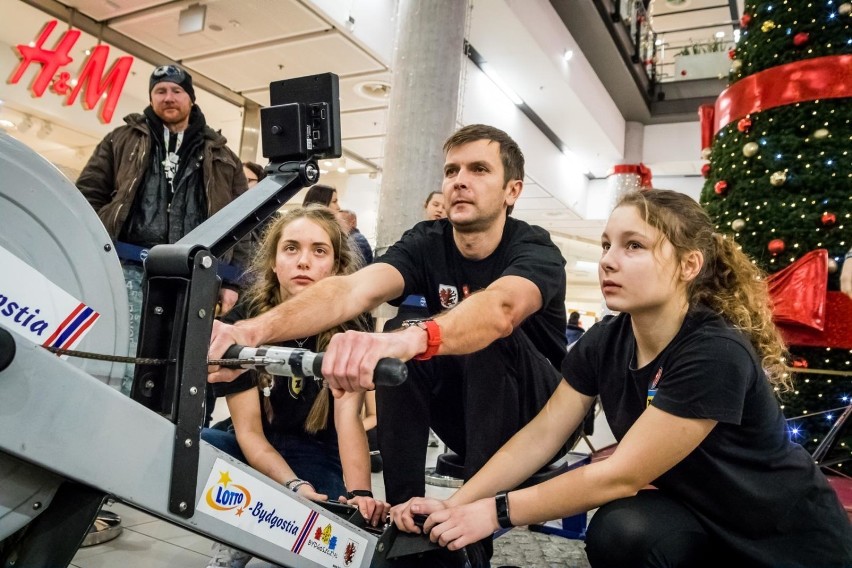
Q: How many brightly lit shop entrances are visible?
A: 1